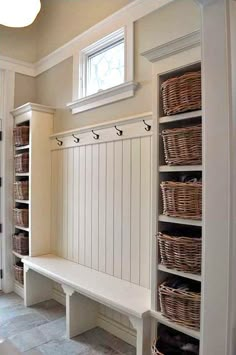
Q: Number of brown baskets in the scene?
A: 12